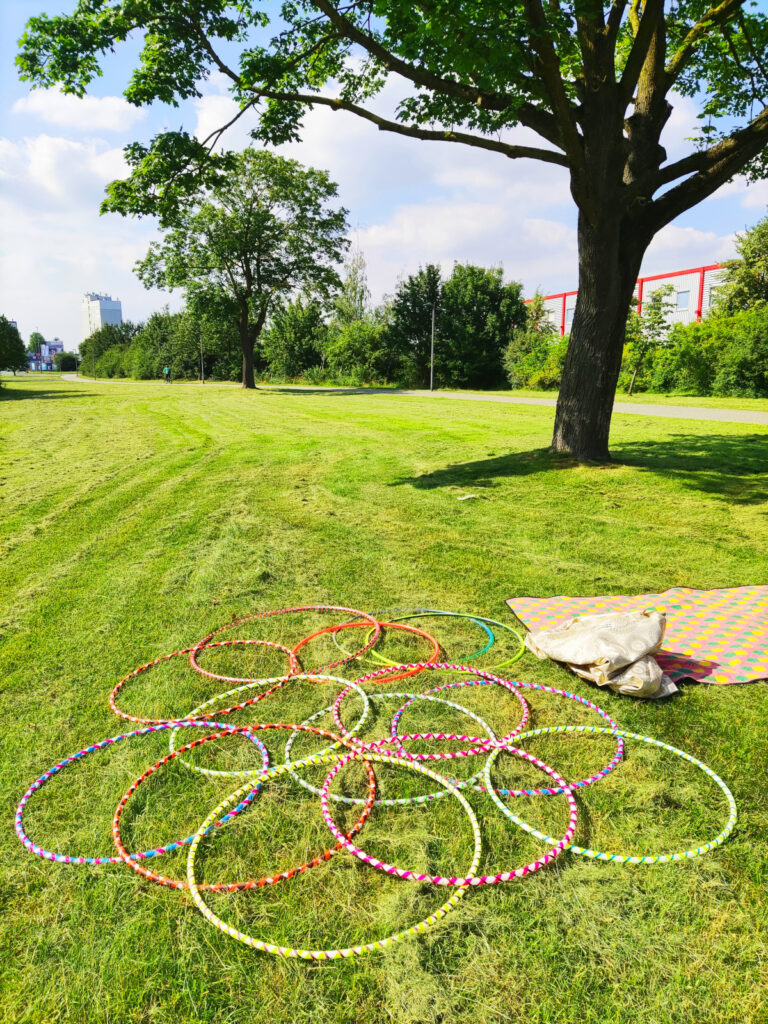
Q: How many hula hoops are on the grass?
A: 14